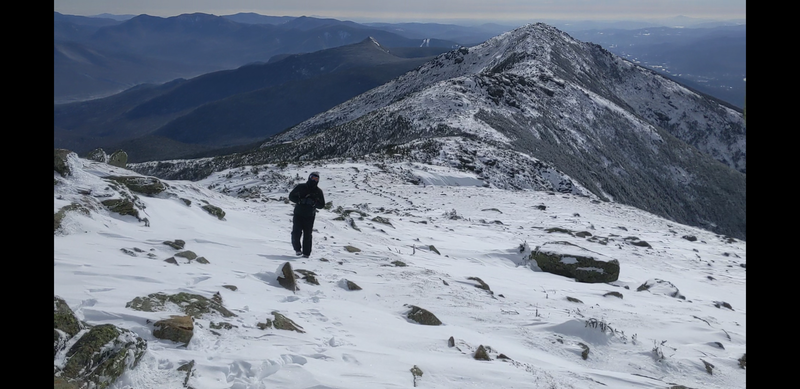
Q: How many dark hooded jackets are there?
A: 1